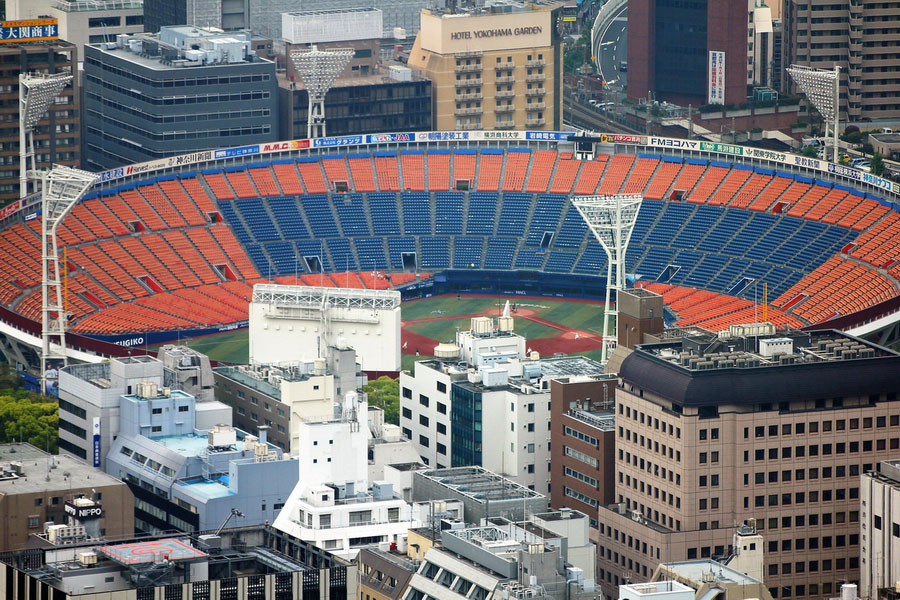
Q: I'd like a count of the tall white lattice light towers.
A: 5